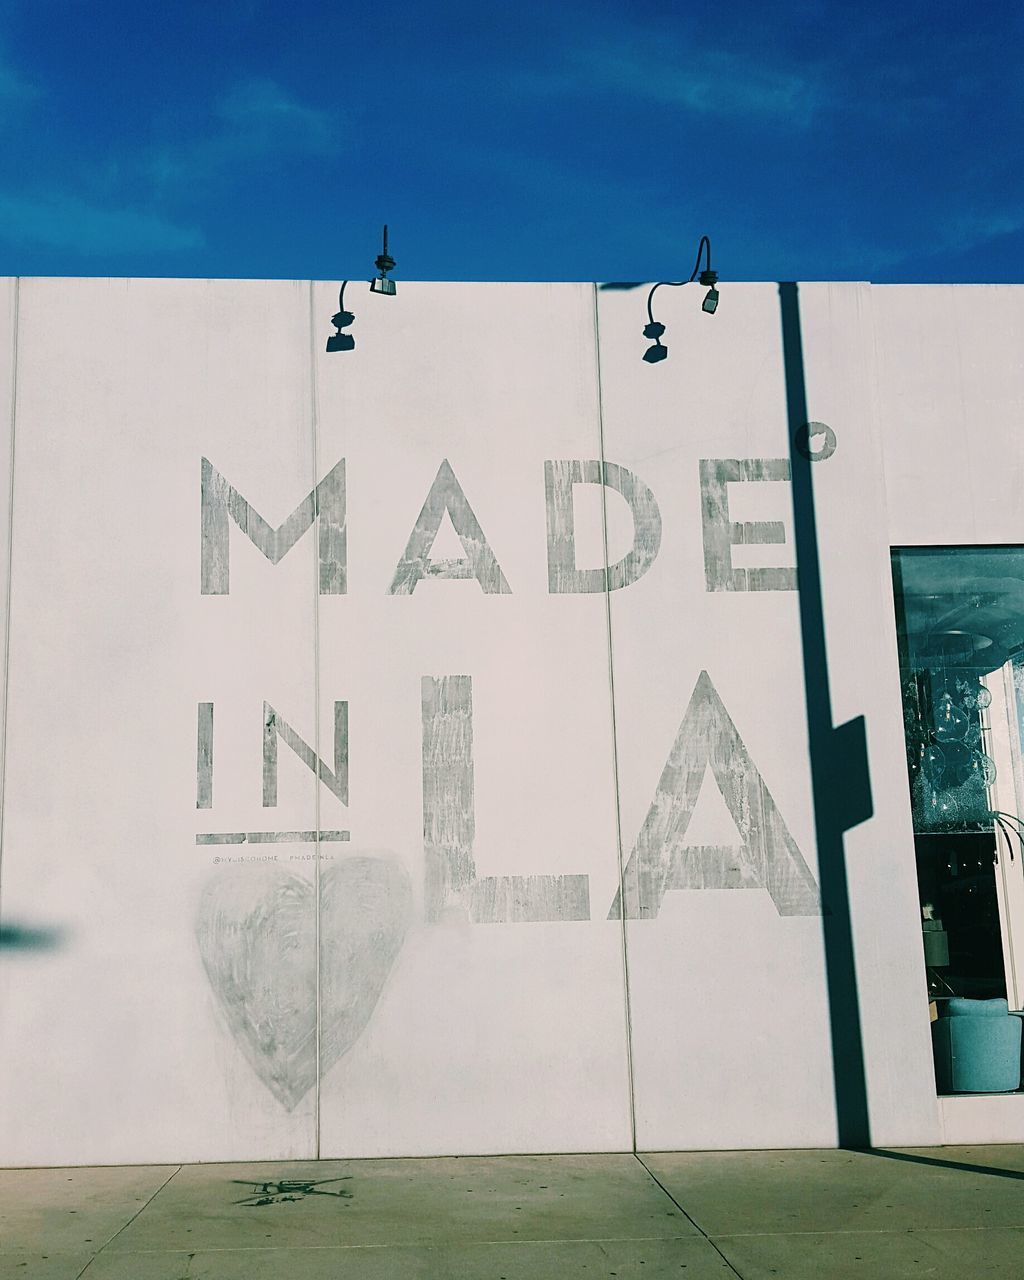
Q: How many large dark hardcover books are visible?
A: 0